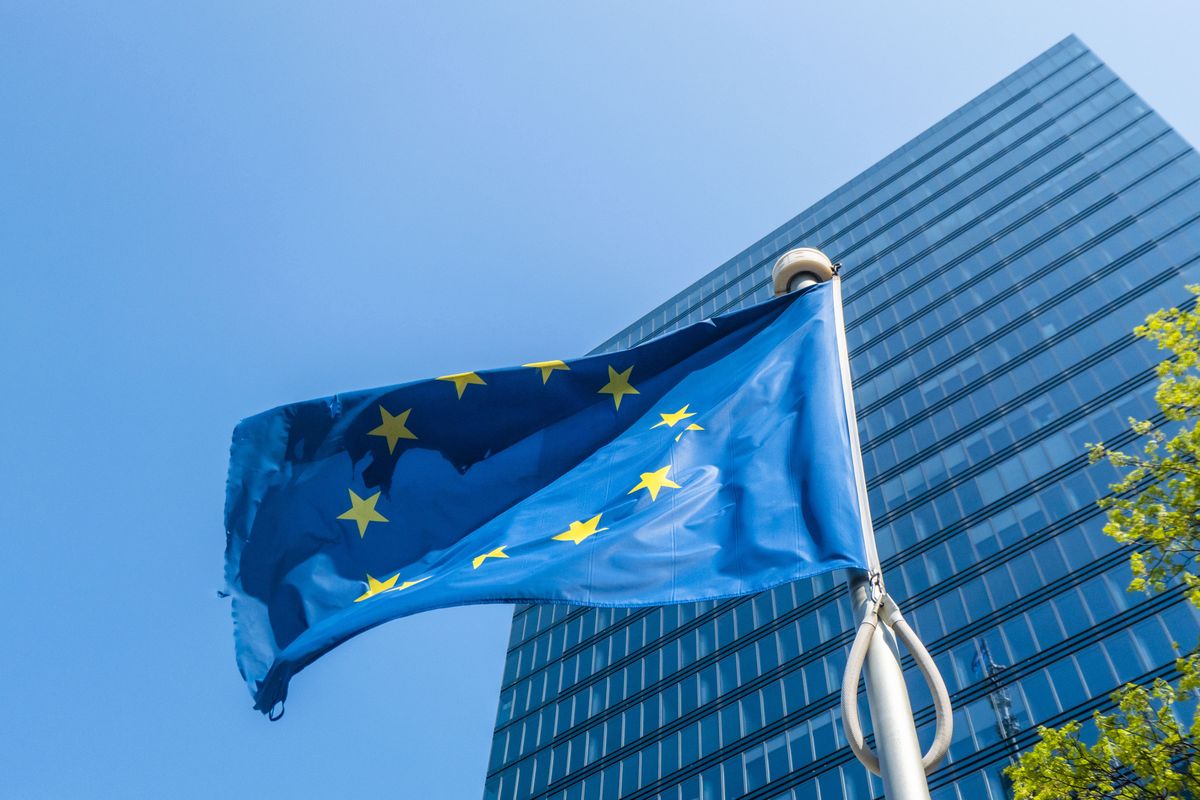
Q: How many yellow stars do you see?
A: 12